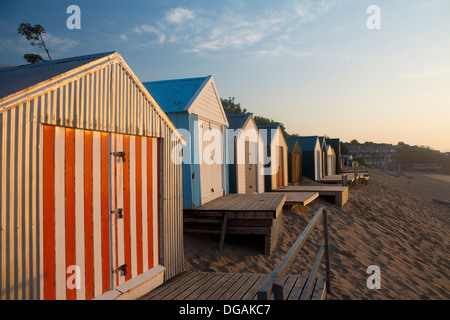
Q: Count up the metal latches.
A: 3